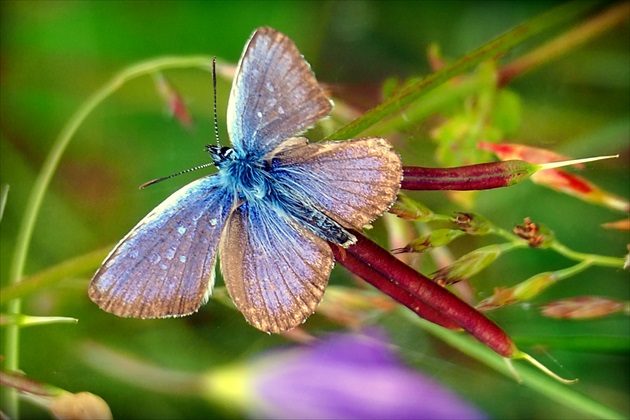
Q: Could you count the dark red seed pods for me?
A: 3